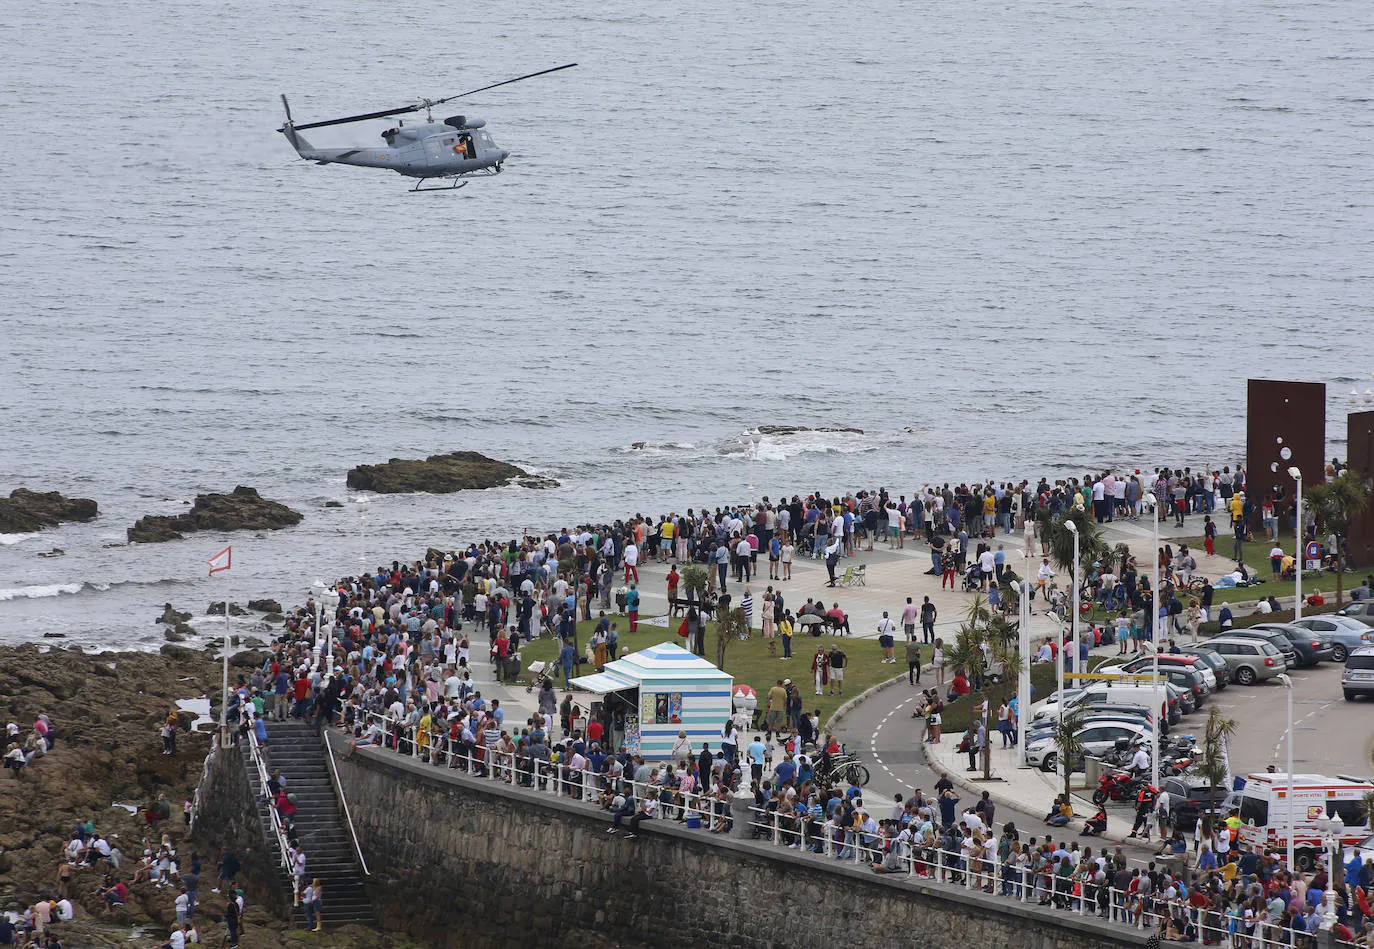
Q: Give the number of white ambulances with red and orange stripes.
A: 1